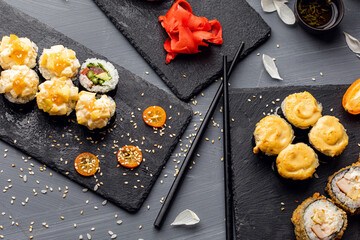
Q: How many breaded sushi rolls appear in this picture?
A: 2